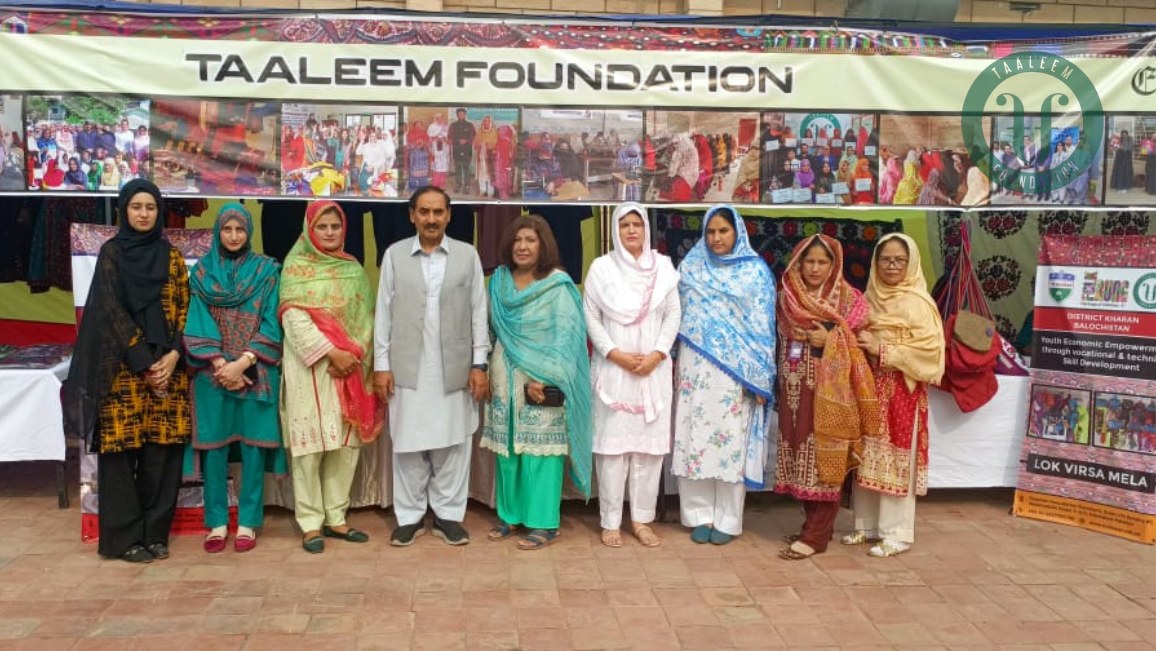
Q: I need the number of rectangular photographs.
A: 13